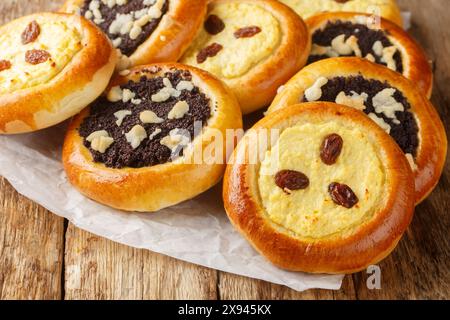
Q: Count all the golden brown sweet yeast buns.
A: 8